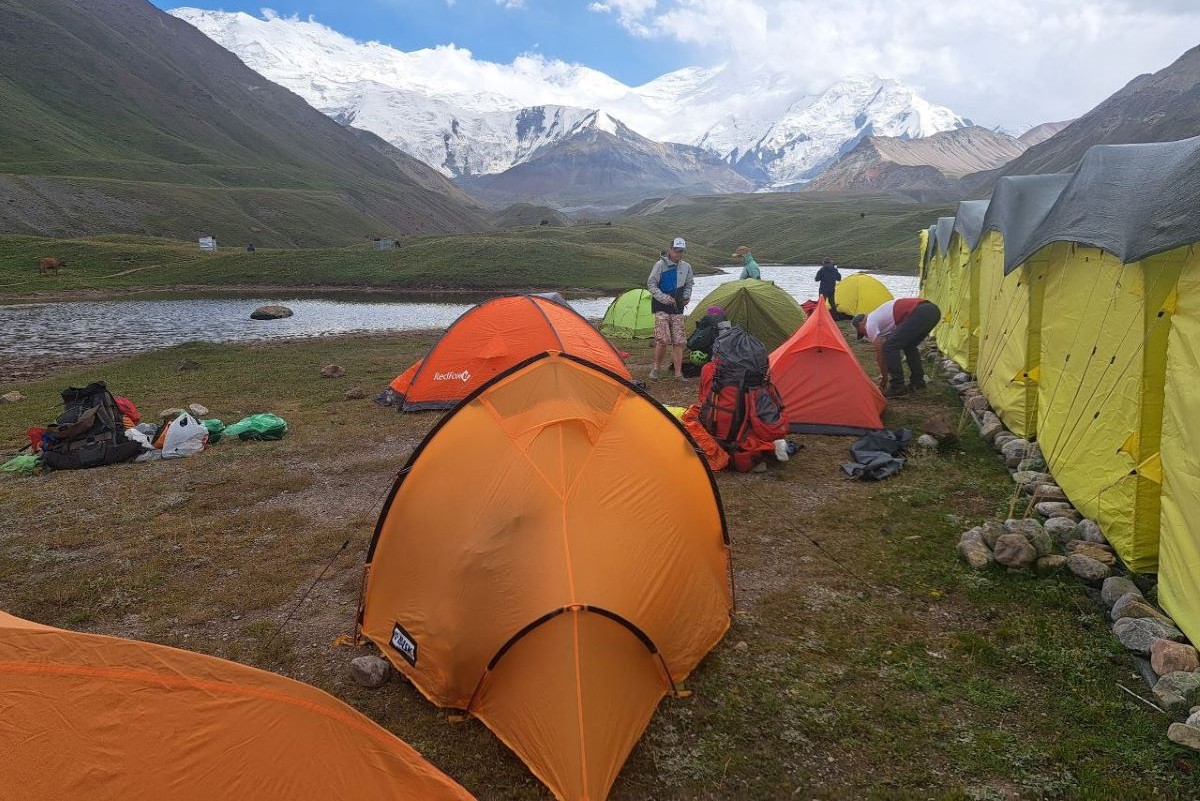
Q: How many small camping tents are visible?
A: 7